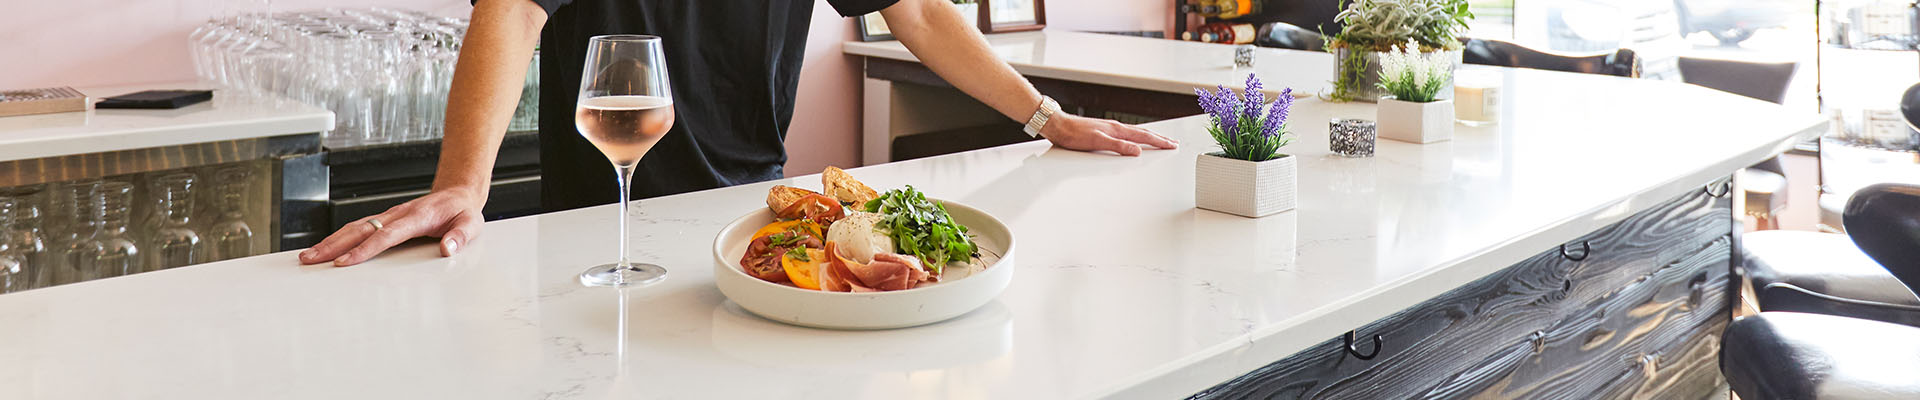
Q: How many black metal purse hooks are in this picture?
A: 3